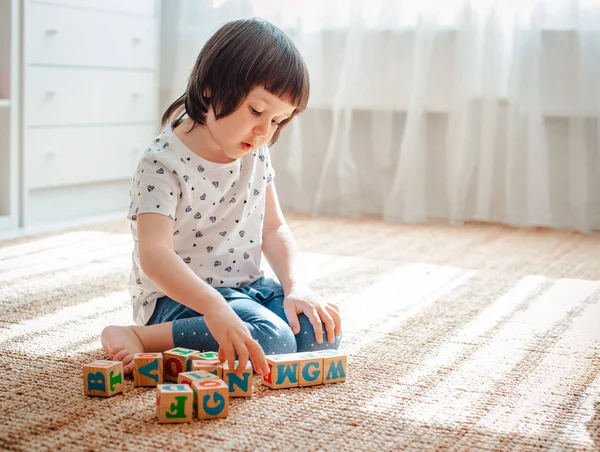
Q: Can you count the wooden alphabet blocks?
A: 12